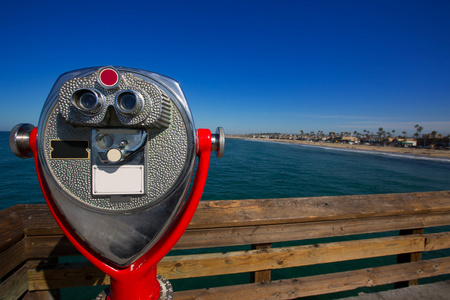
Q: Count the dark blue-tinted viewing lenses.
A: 2